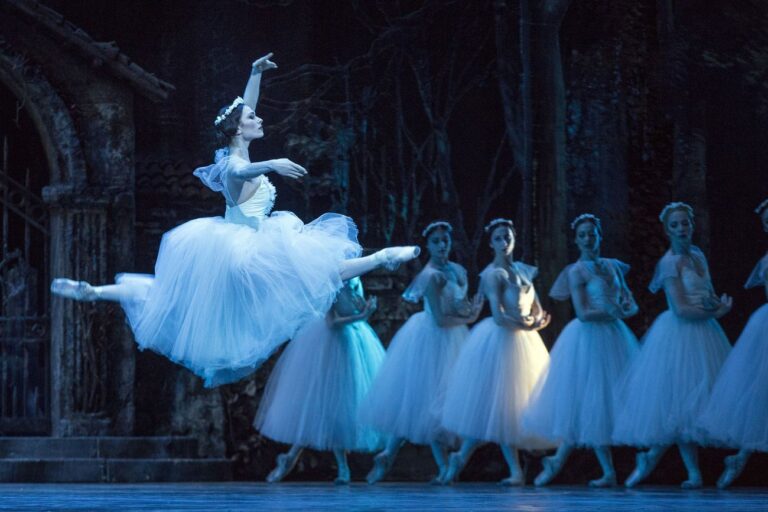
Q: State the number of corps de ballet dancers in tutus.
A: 6